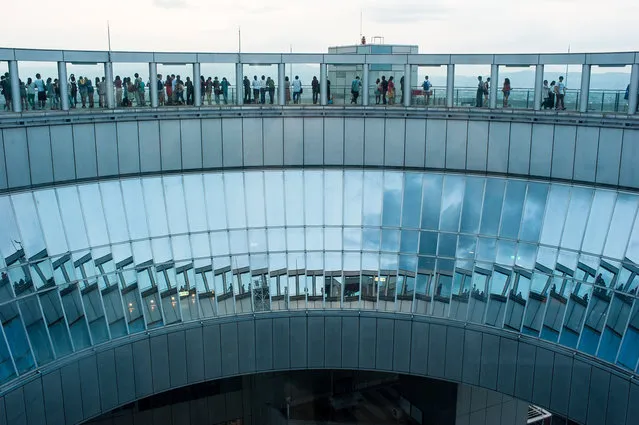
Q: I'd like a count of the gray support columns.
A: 15